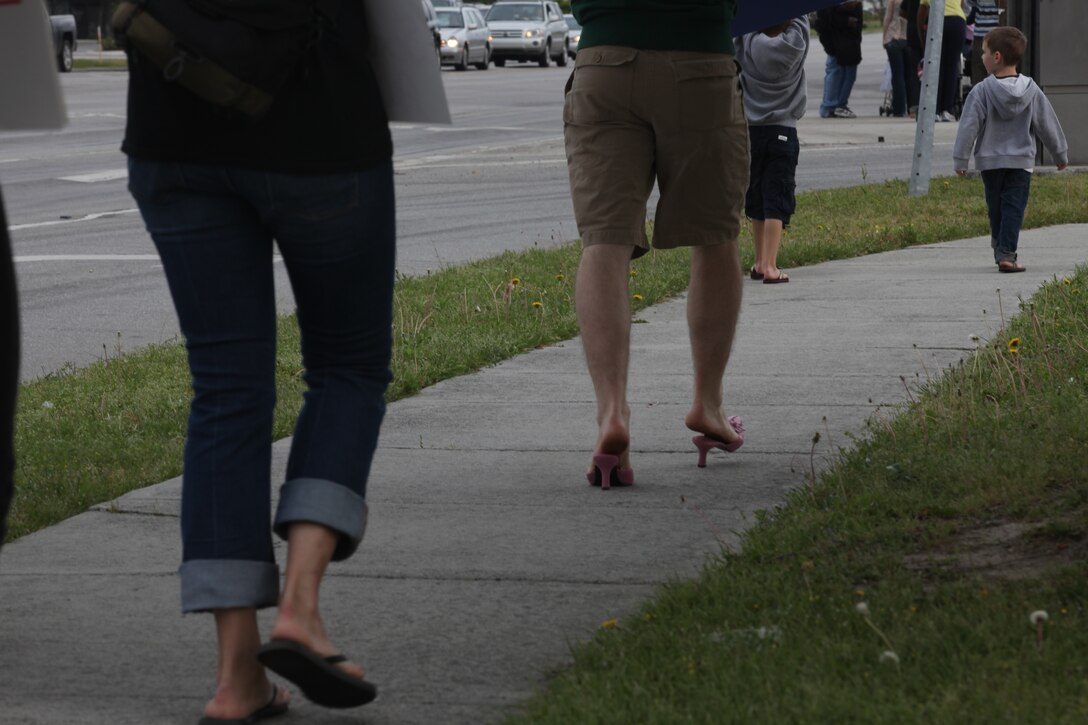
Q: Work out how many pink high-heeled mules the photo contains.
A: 2